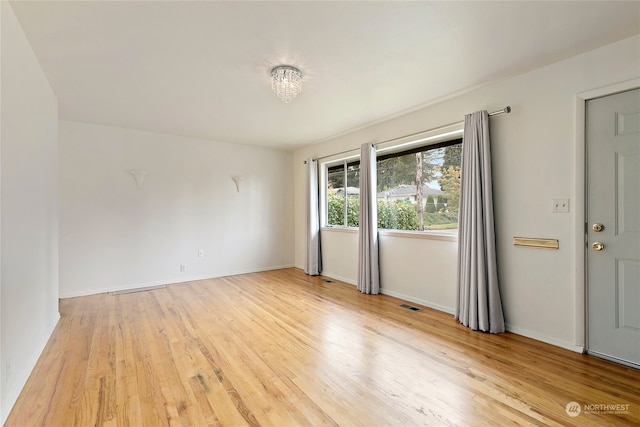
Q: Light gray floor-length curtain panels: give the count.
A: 3